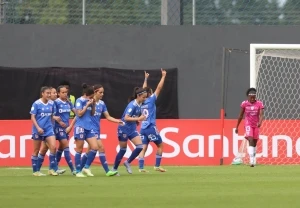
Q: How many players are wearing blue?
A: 7